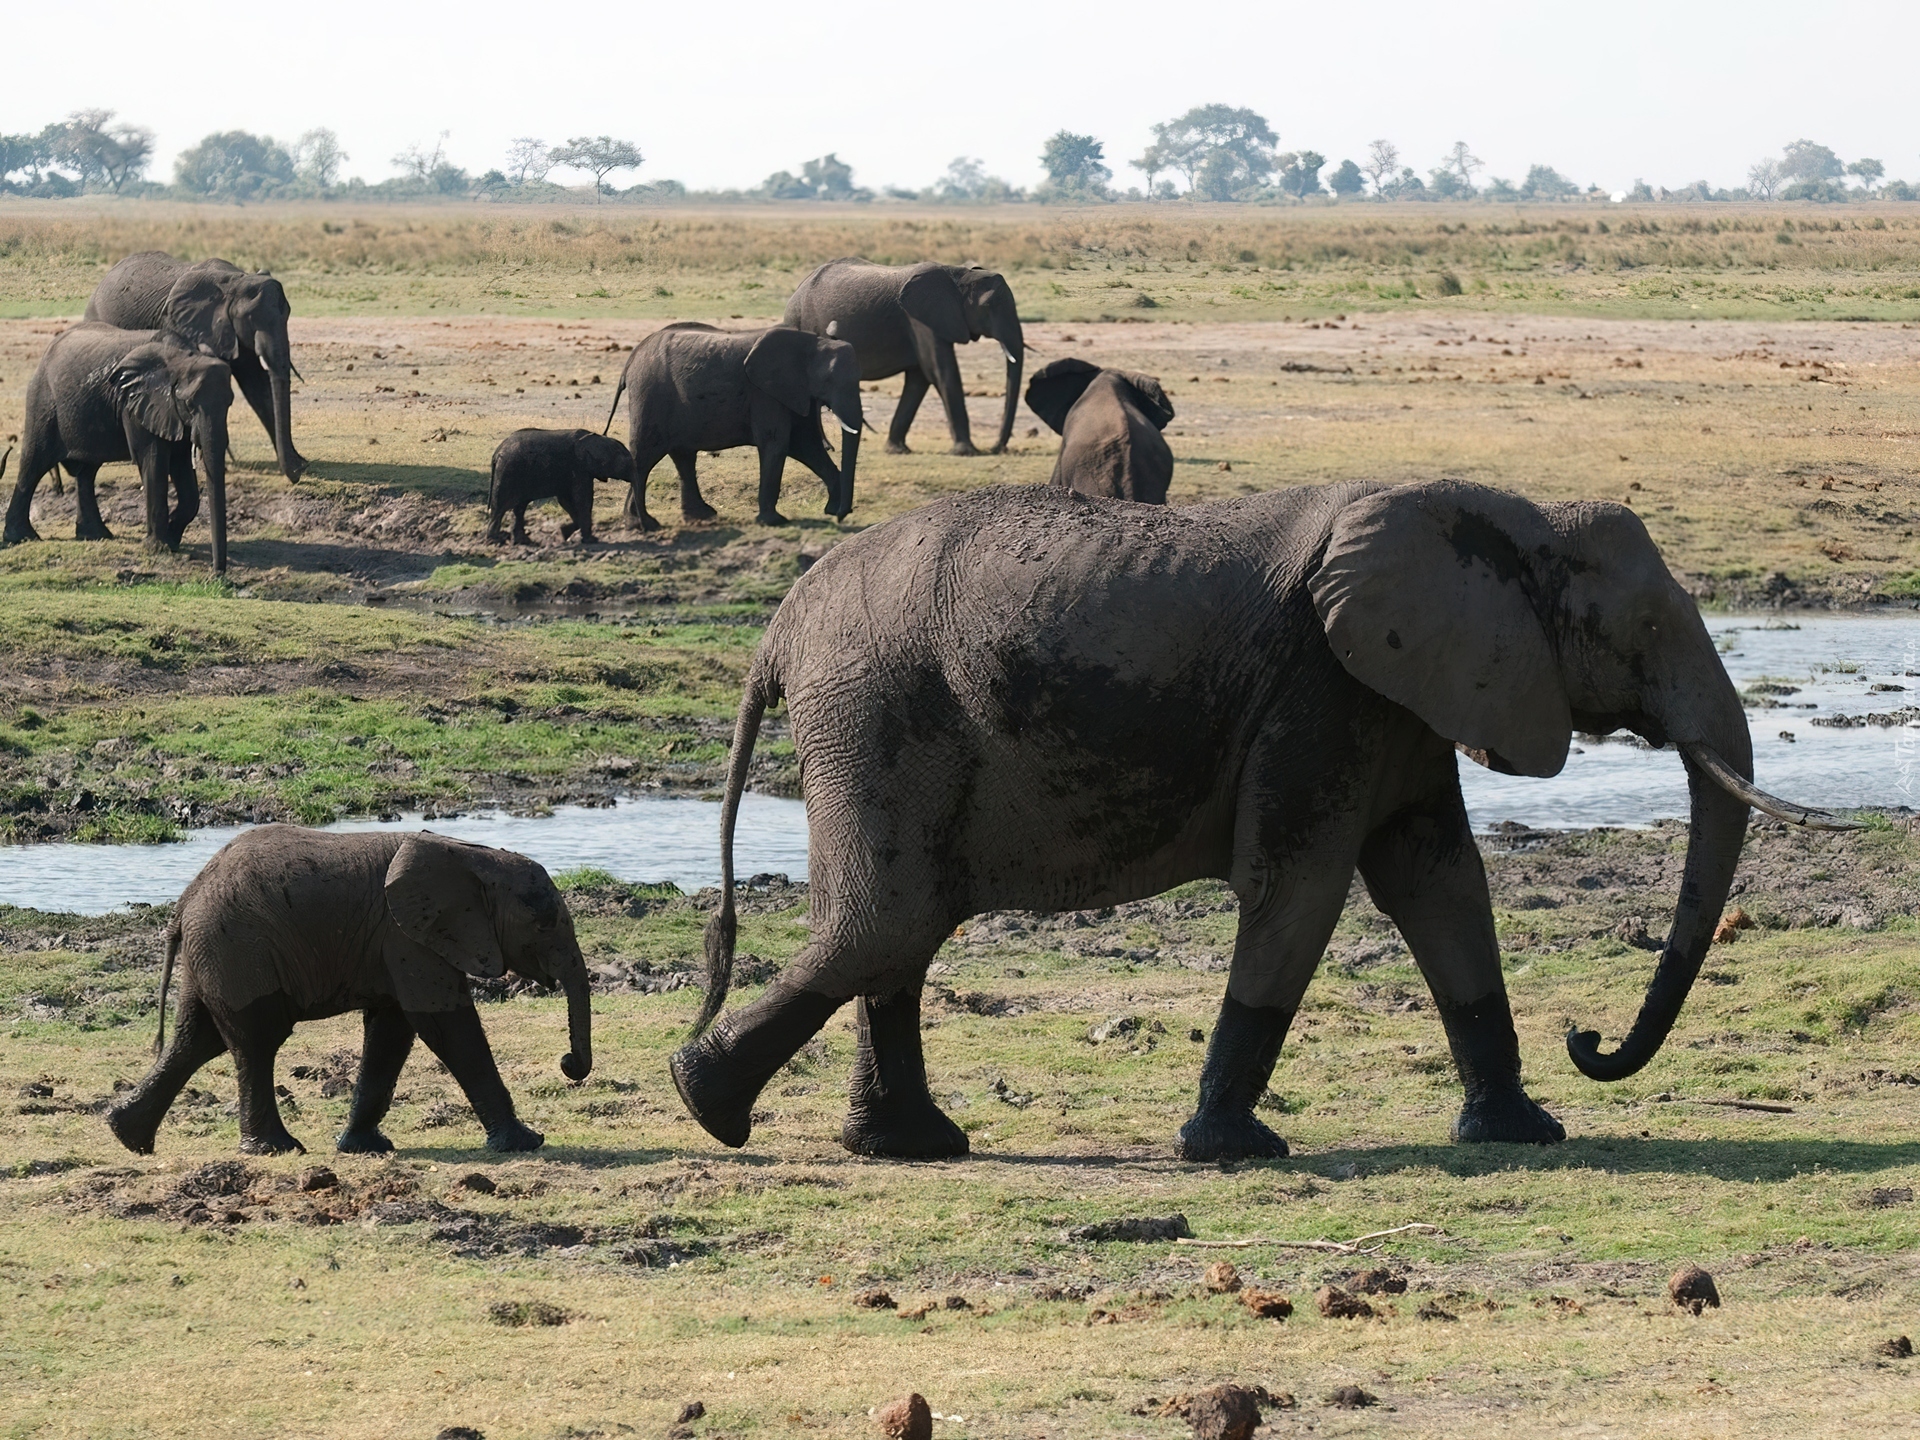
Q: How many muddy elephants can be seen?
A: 2